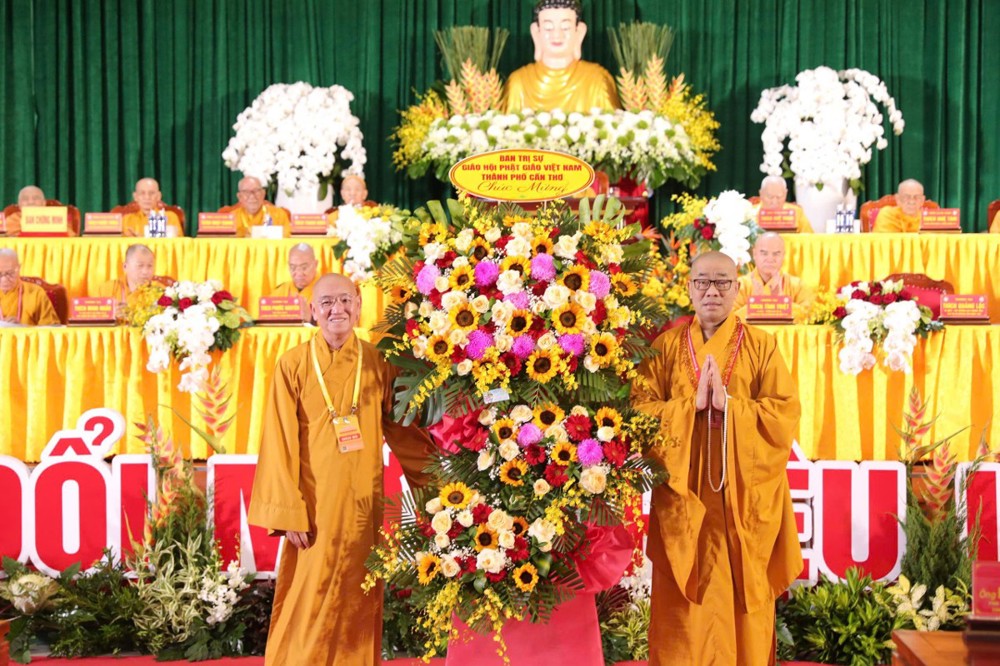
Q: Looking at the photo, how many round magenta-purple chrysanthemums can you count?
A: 10